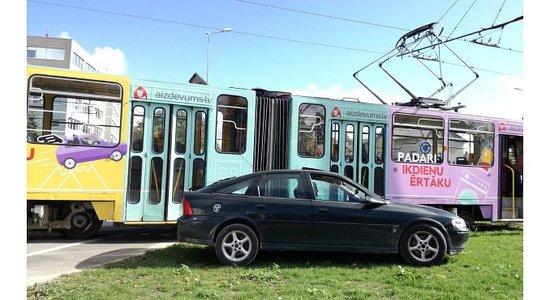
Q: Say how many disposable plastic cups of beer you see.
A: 0